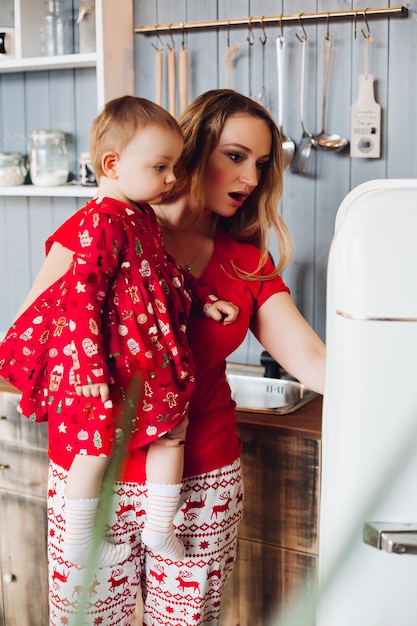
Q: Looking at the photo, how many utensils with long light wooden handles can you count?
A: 3